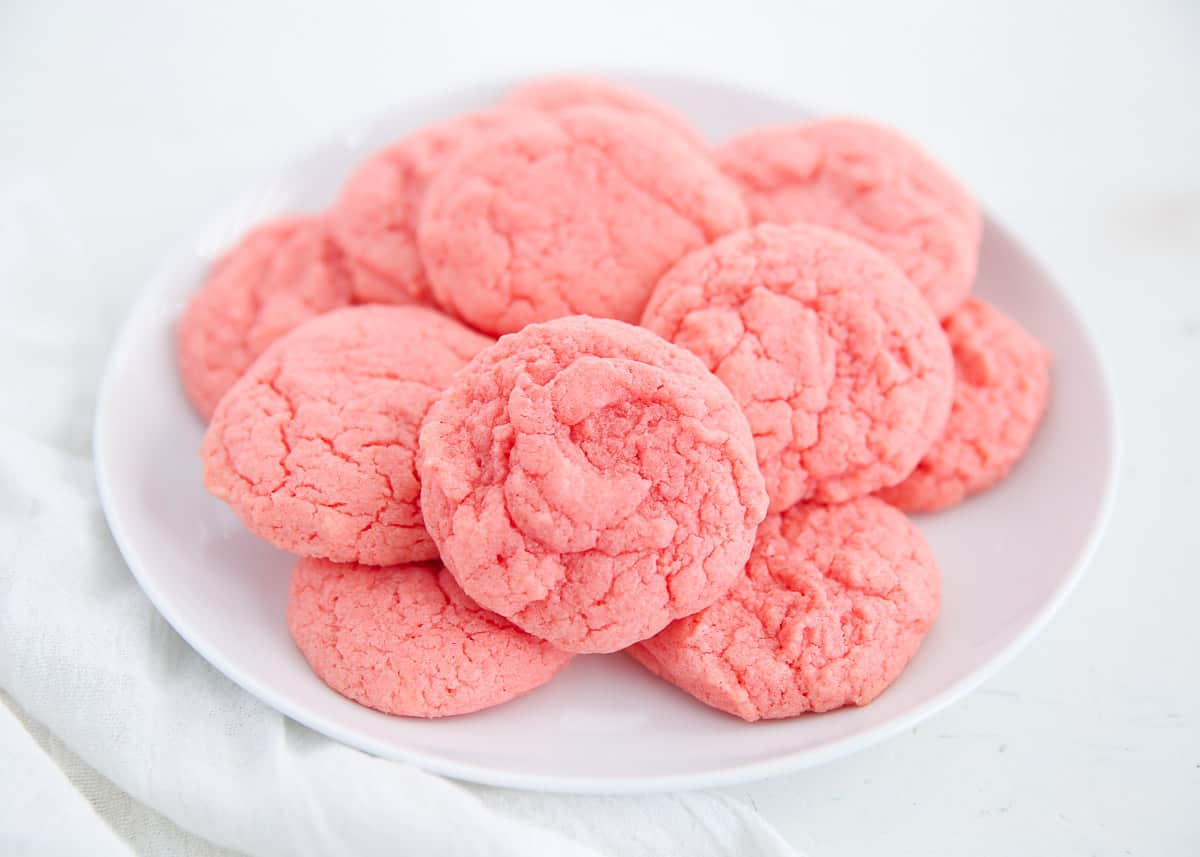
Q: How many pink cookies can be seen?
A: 11